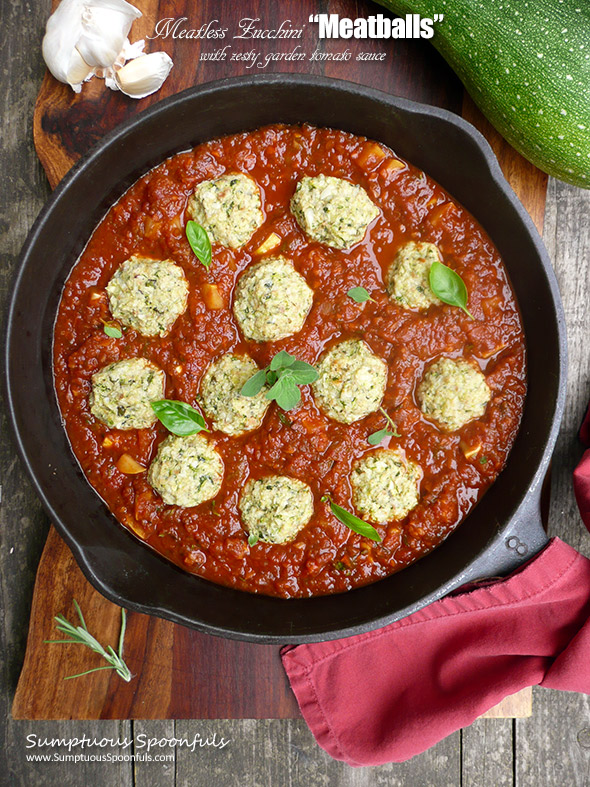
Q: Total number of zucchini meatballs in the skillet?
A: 12